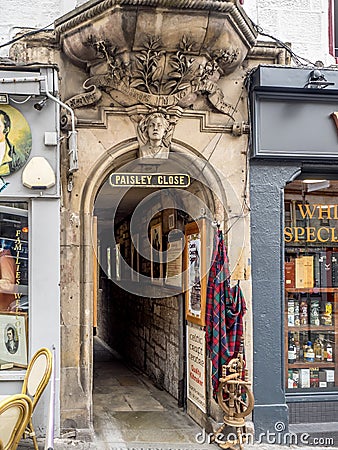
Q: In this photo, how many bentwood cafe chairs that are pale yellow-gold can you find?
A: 2